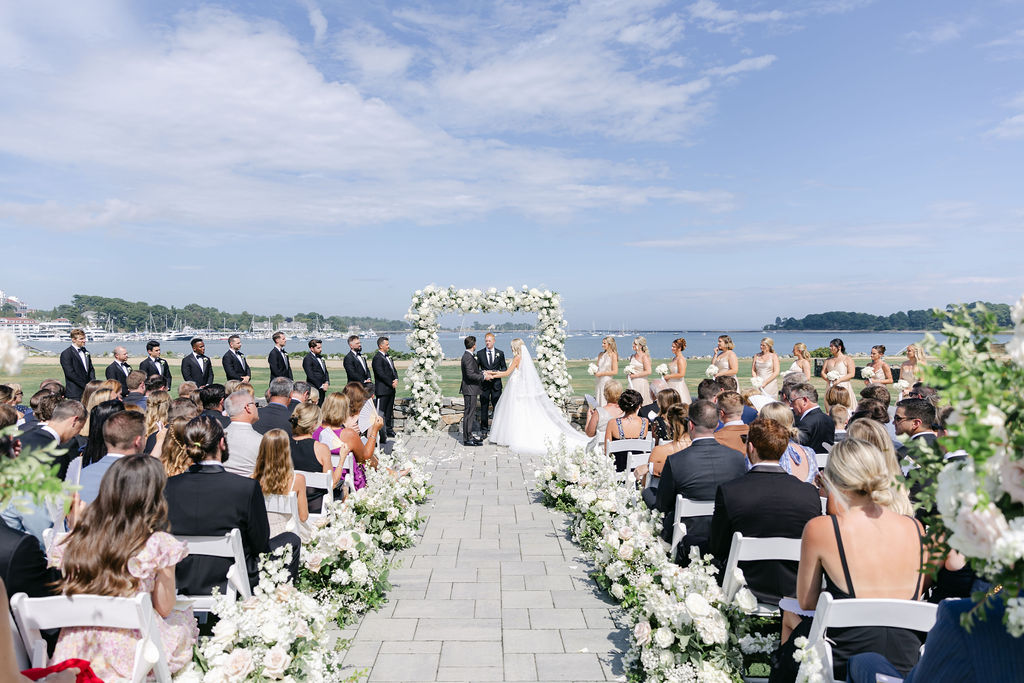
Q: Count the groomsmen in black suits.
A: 9